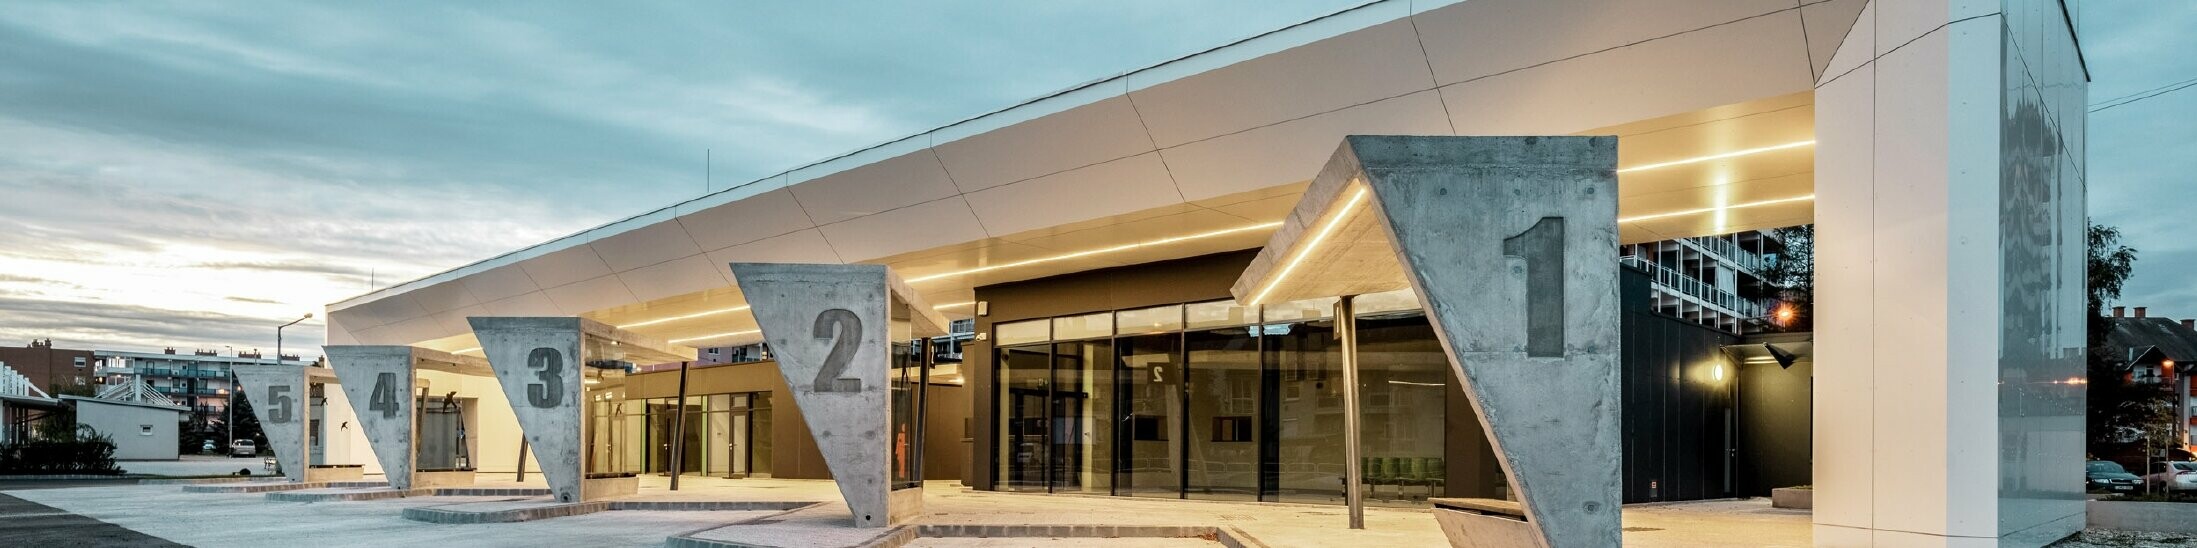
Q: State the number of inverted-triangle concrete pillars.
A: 5